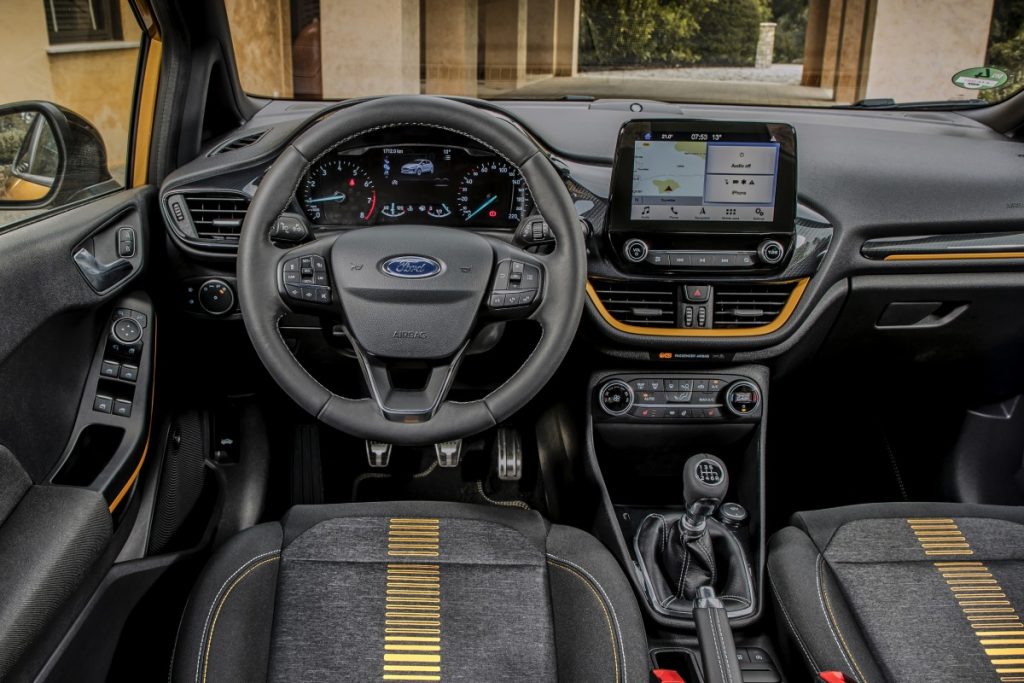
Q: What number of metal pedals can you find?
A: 3